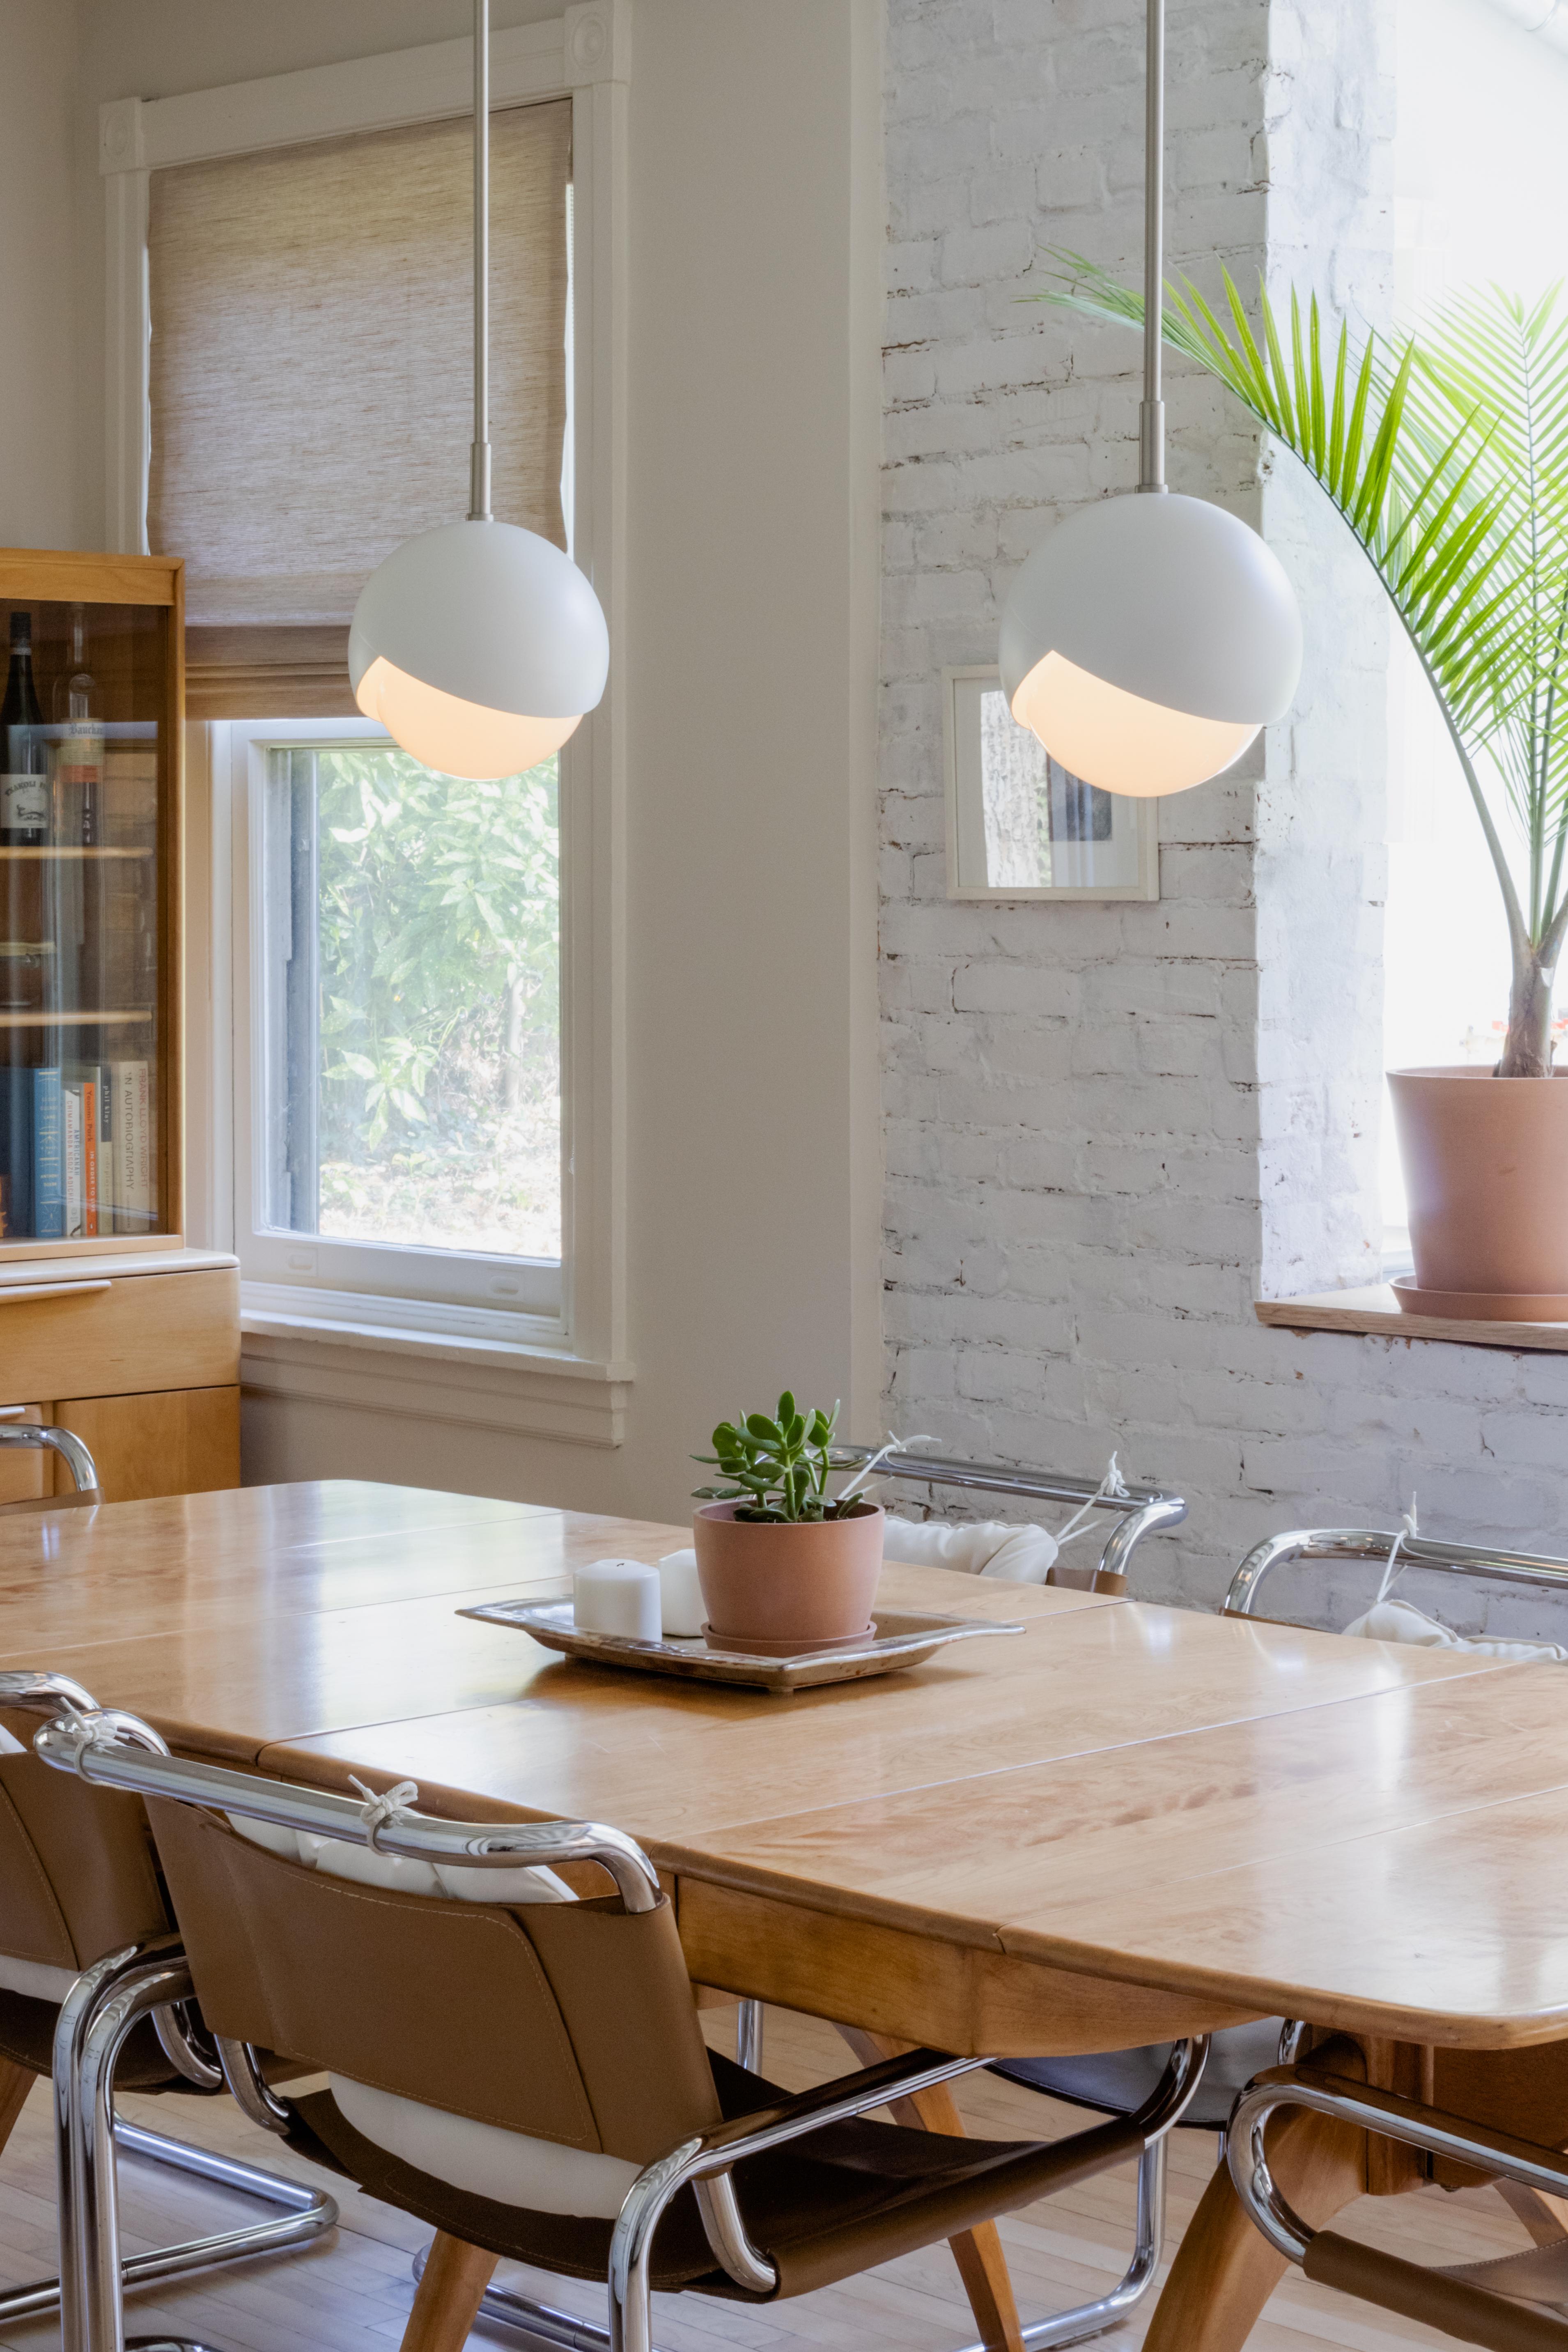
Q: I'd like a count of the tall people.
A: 0